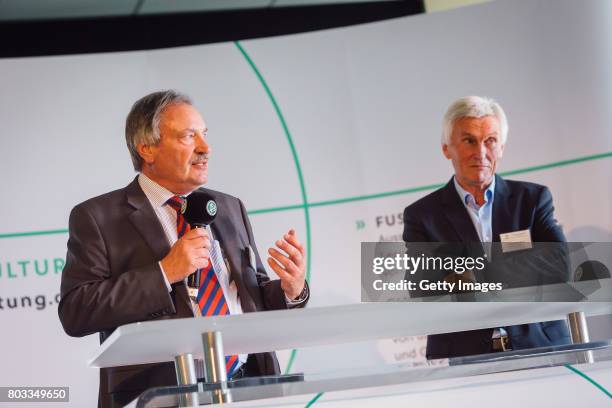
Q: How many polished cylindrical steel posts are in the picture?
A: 3